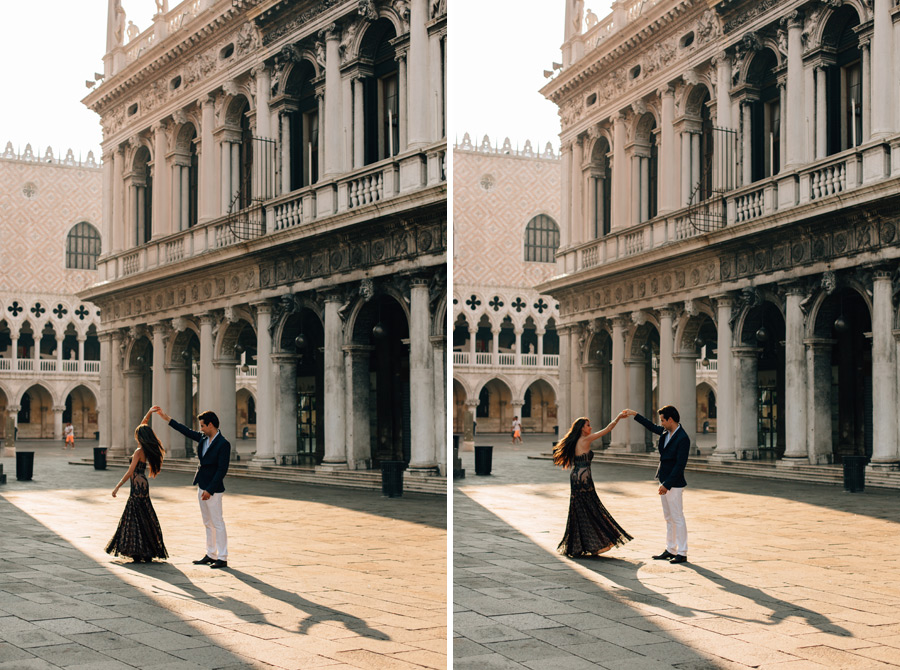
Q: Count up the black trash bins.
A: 5